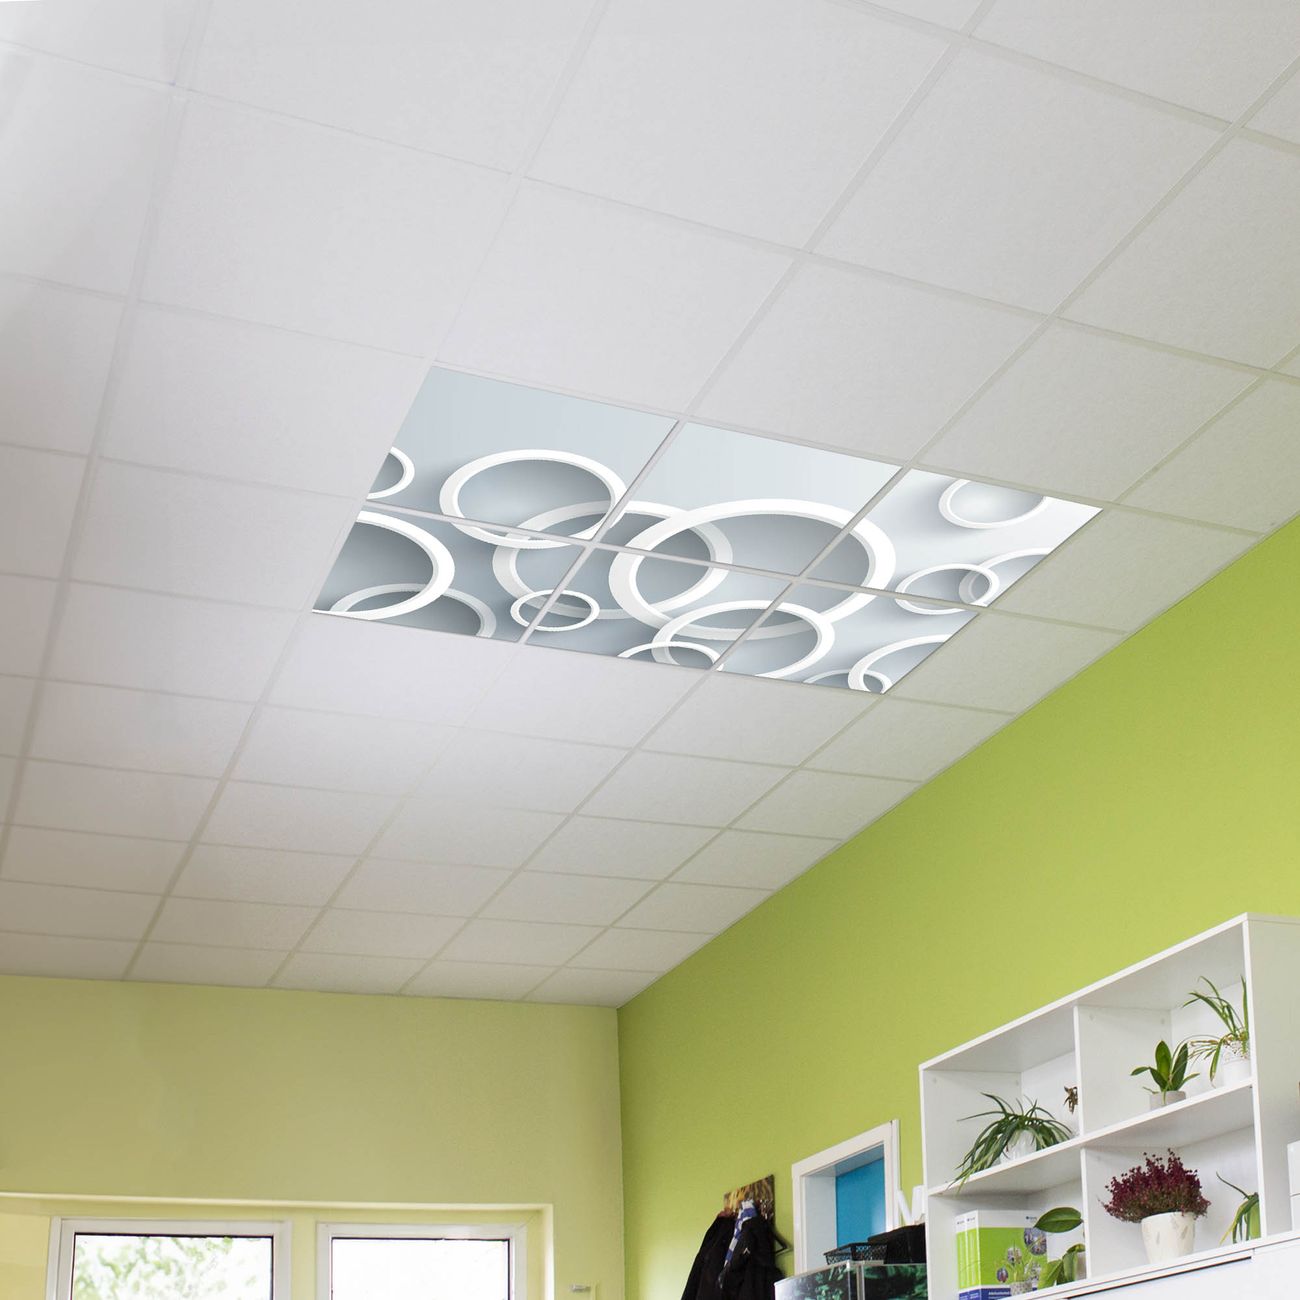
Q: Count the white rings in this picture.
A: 14